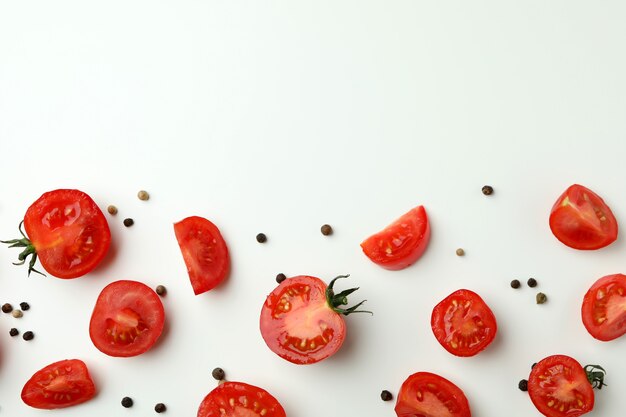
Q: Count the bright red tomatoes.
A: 12